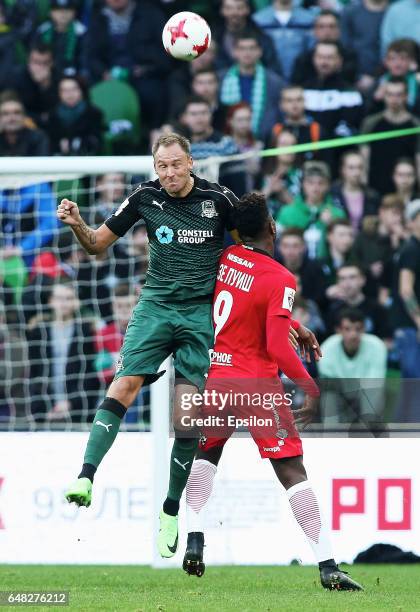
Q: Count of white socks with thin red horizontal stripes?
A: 2